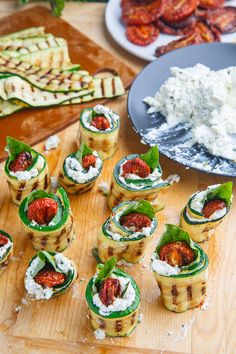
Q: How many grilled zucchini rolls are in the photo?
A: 11